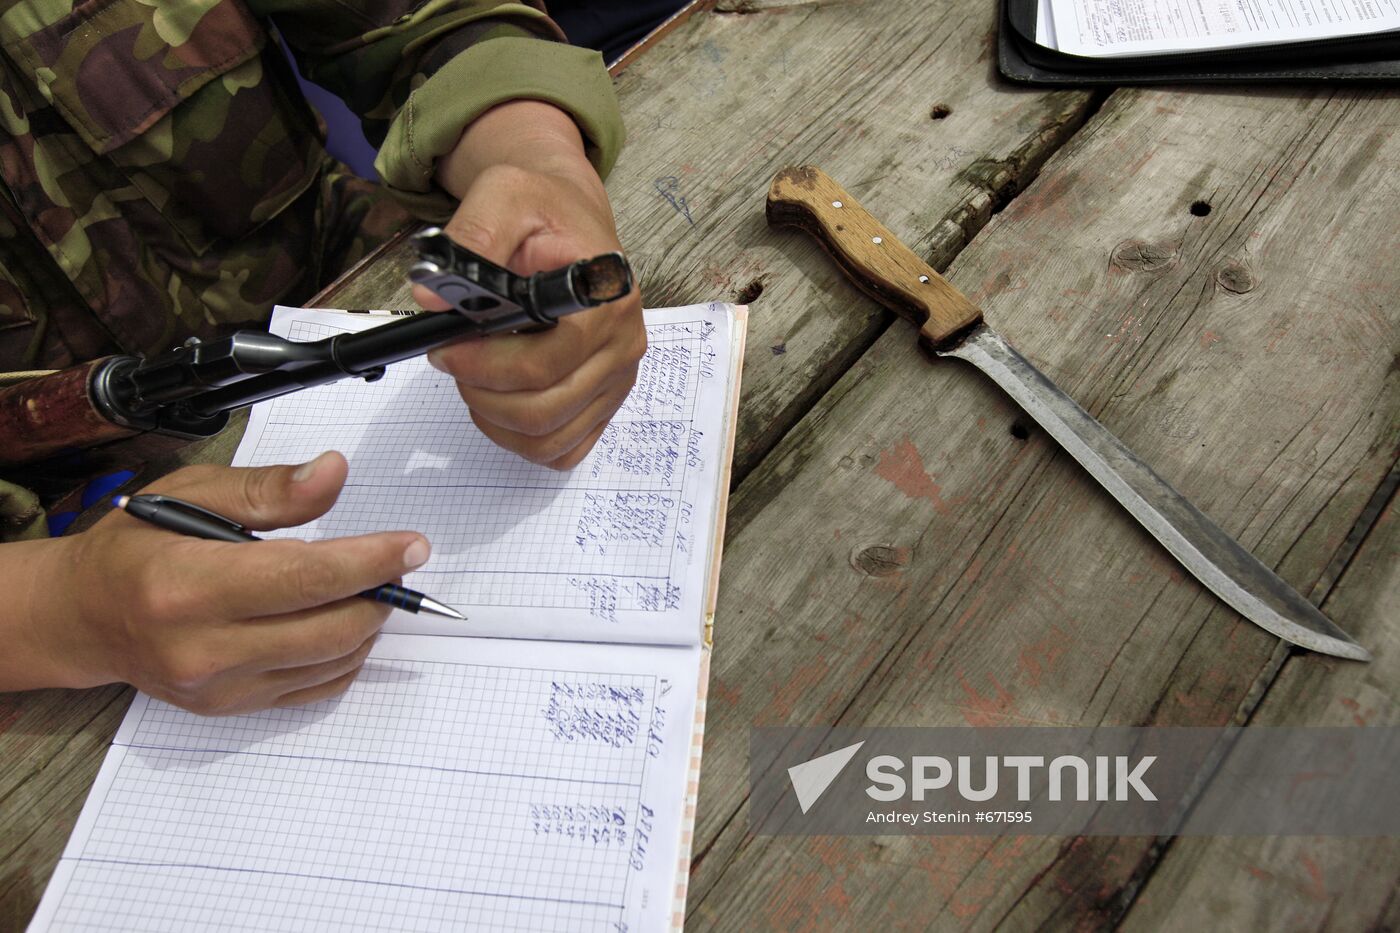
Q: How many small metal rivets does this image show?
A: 3